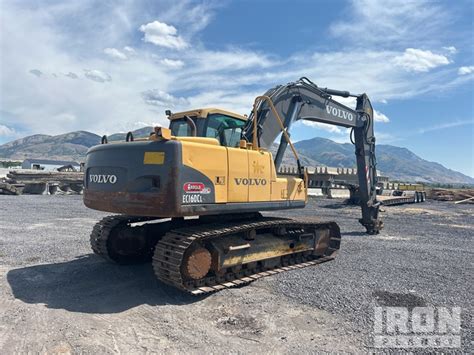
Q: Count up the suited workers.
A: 0